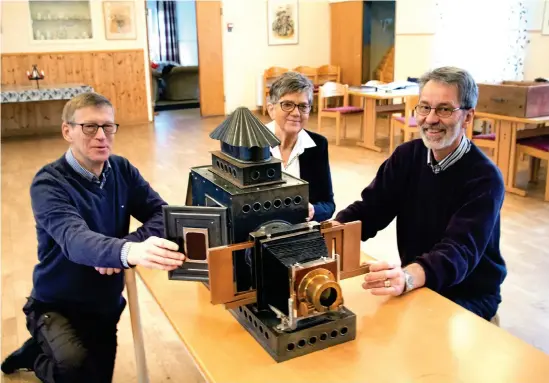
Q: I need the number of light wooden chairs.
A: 7